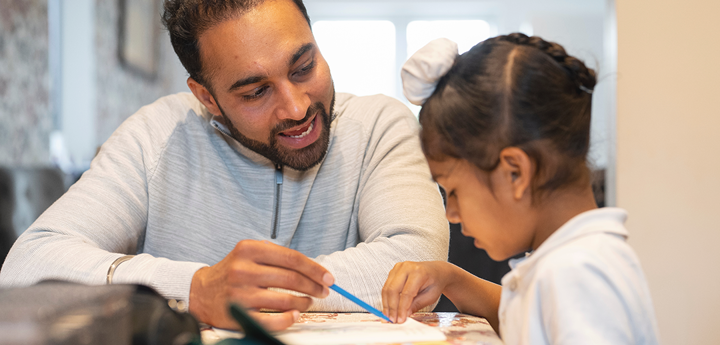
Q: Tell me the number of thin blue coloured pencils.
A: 1